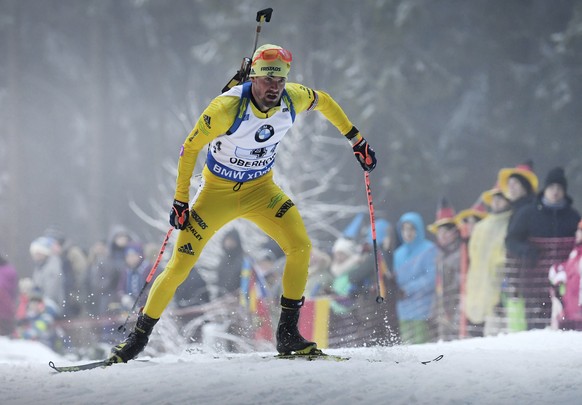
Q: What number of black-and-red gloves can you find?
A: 2